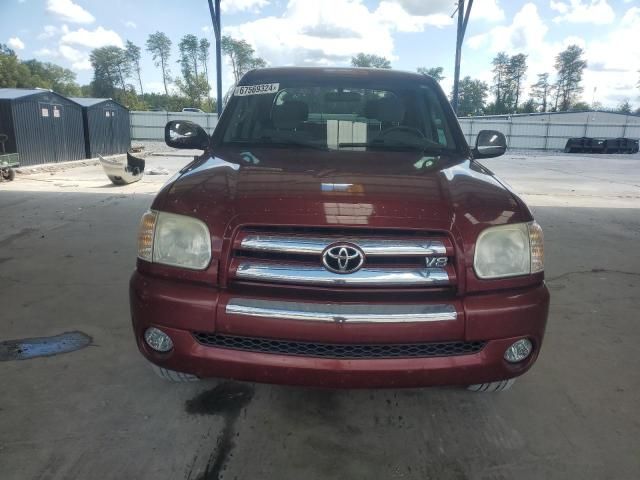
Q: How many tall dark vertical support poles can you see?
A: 2